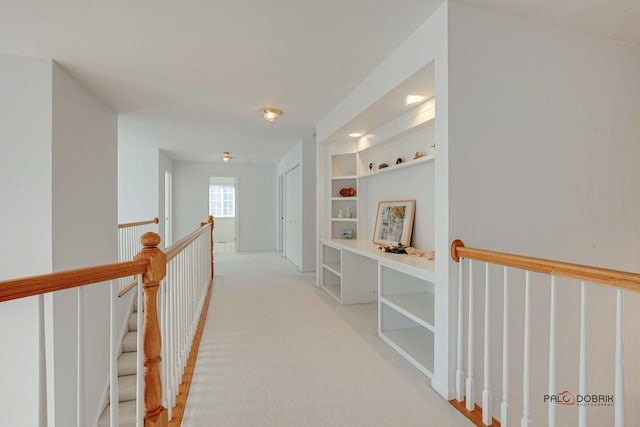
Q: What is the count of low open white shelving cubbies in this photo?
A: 4